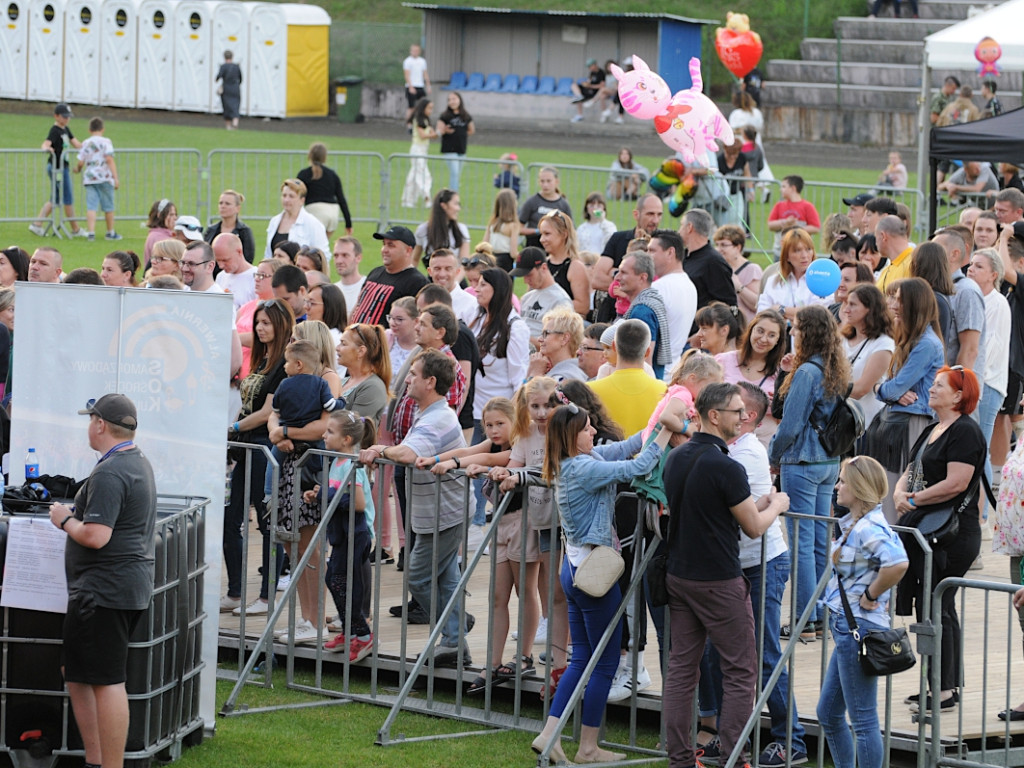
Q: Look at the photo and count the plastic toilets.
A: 8